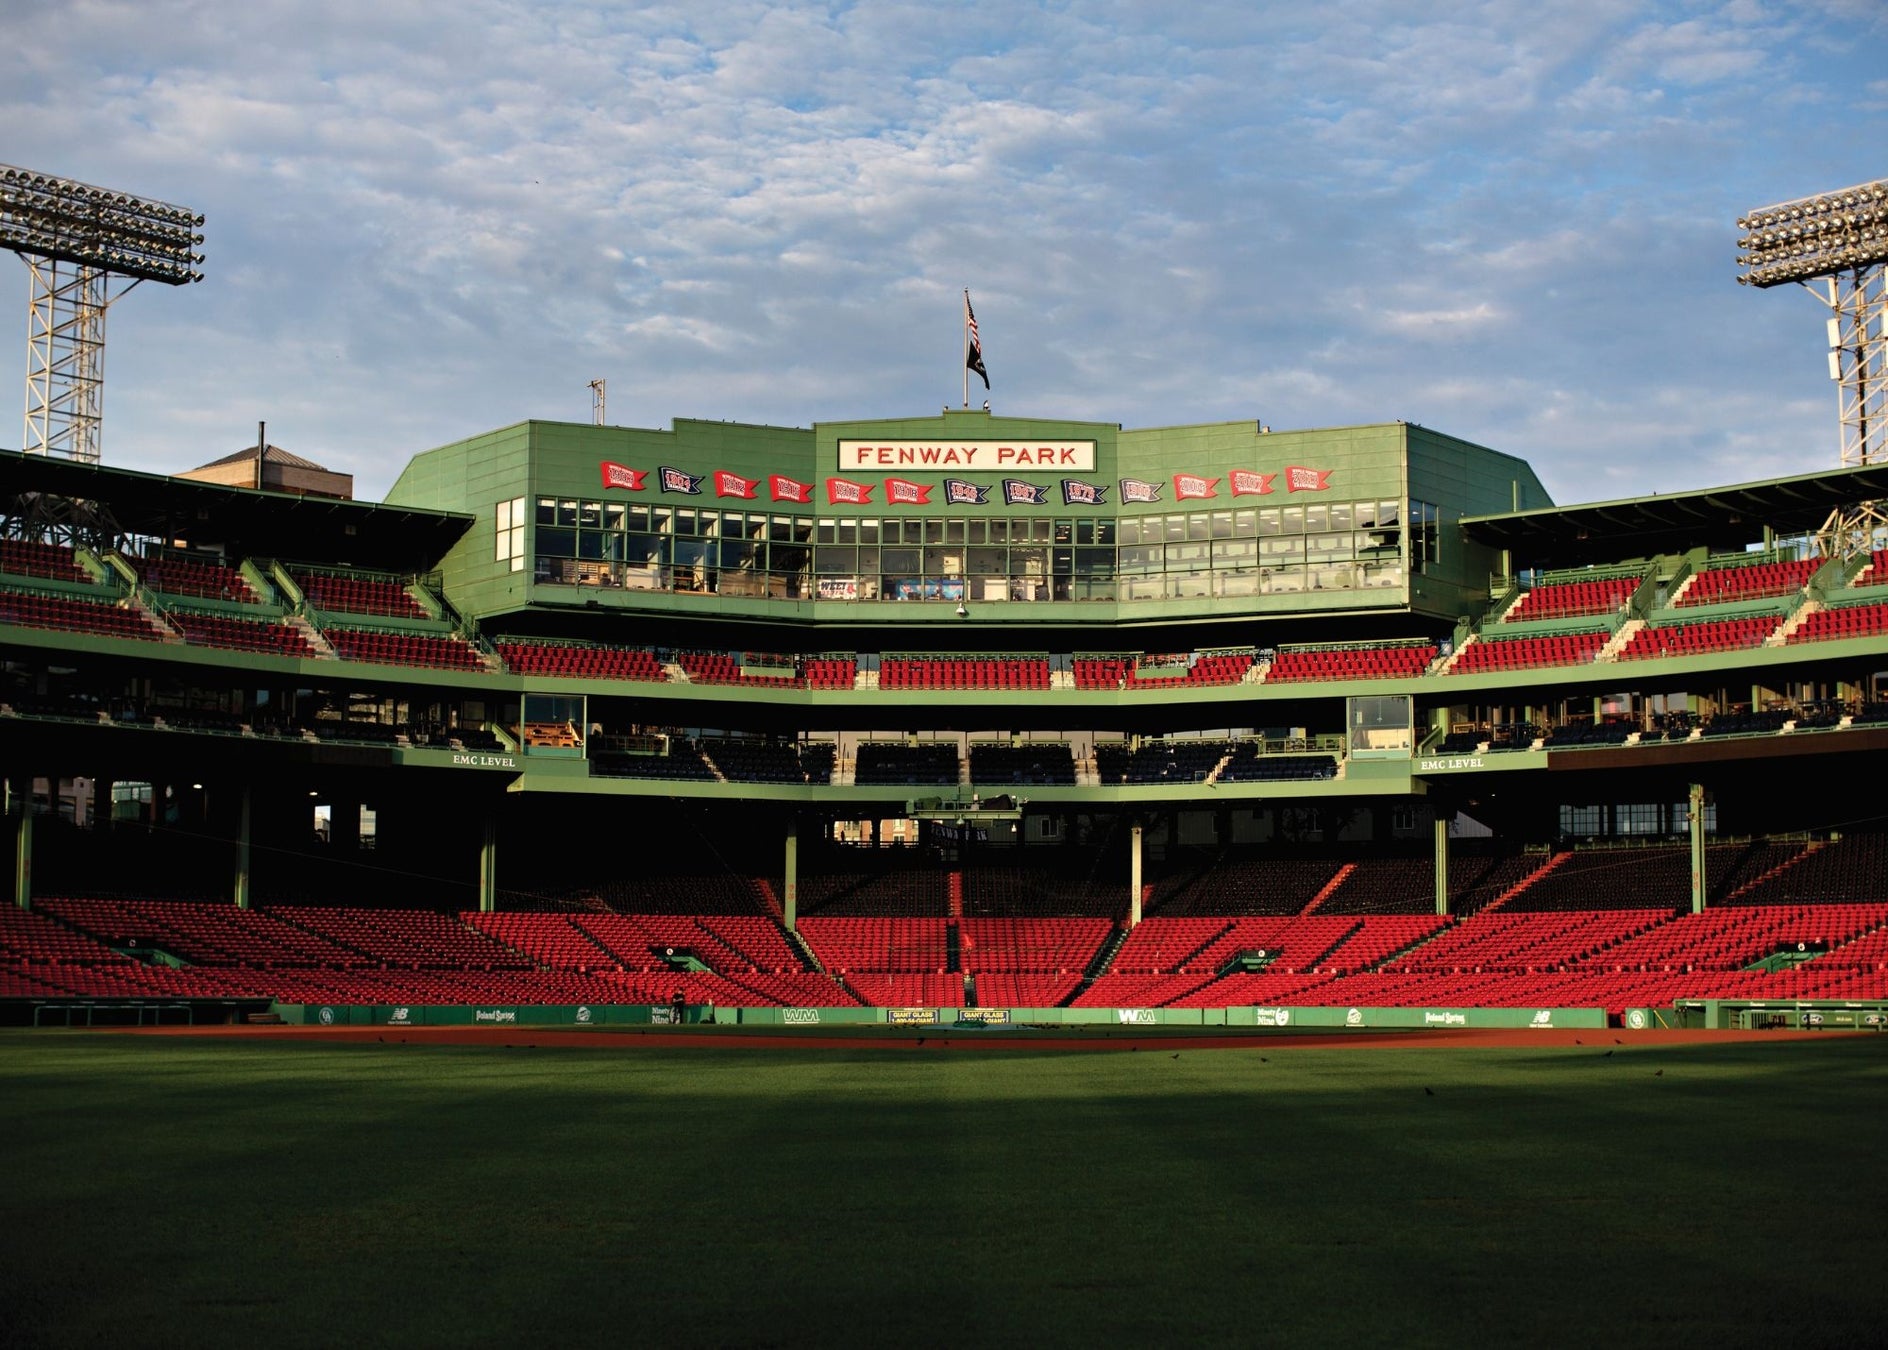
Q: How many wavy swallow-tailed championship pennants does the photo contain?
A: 13